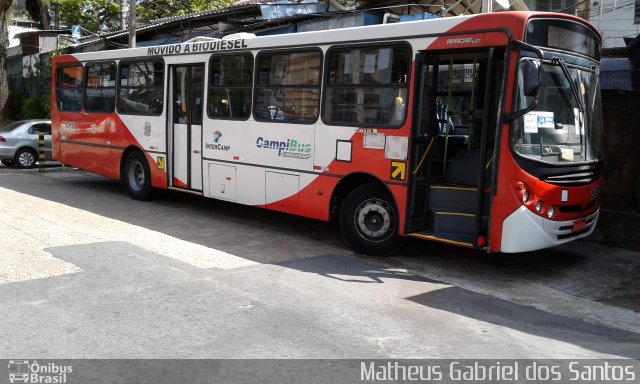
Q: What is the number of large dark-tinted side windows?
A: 6